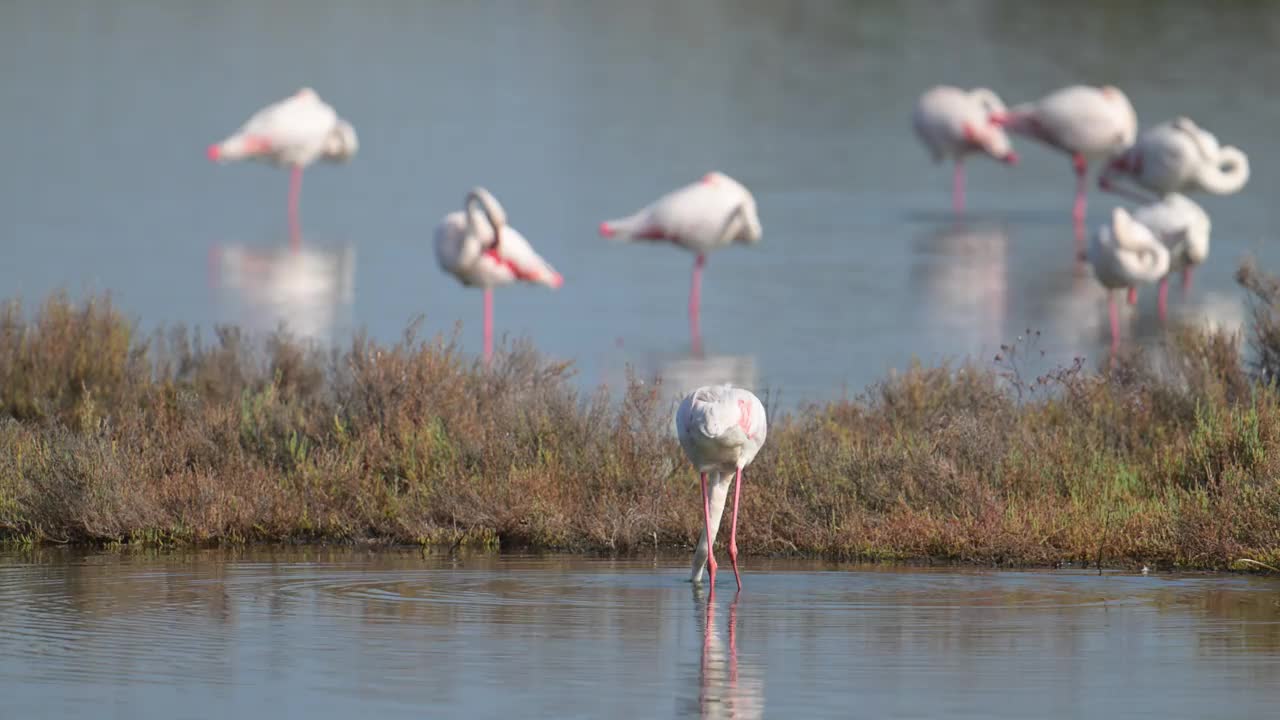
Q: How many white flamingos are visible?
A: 9